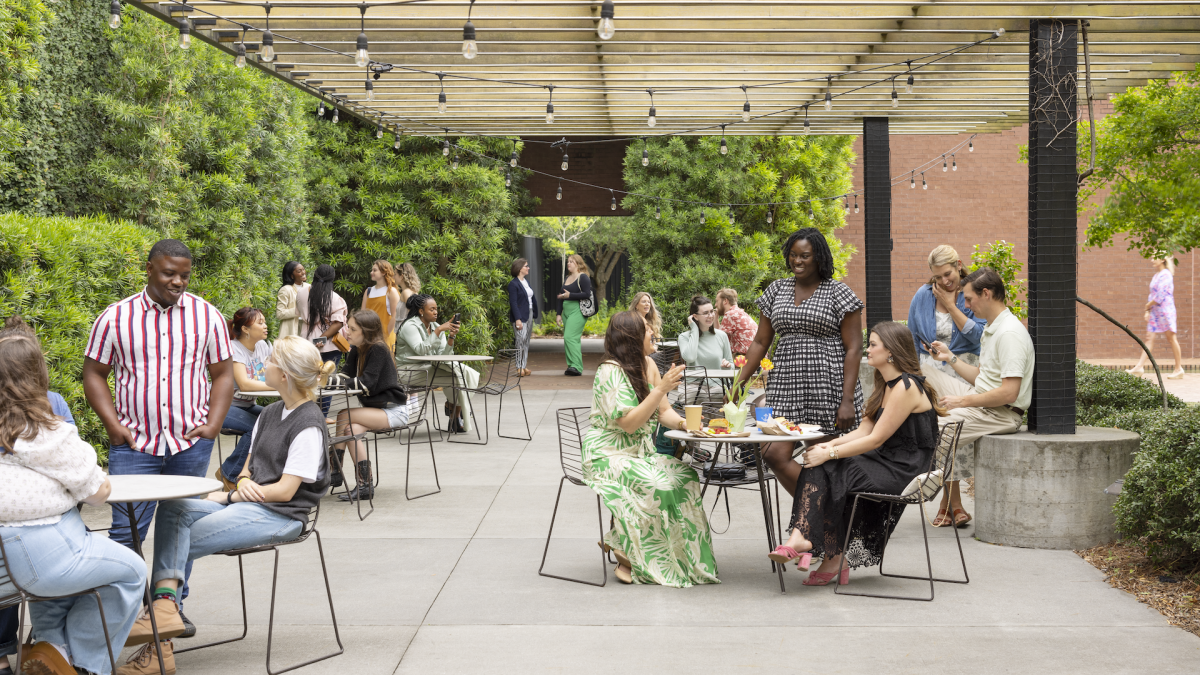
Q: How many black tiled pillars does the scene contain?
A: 2